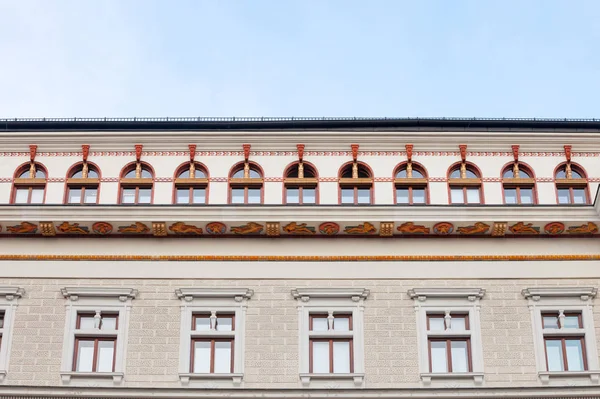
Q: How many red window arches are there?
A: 11